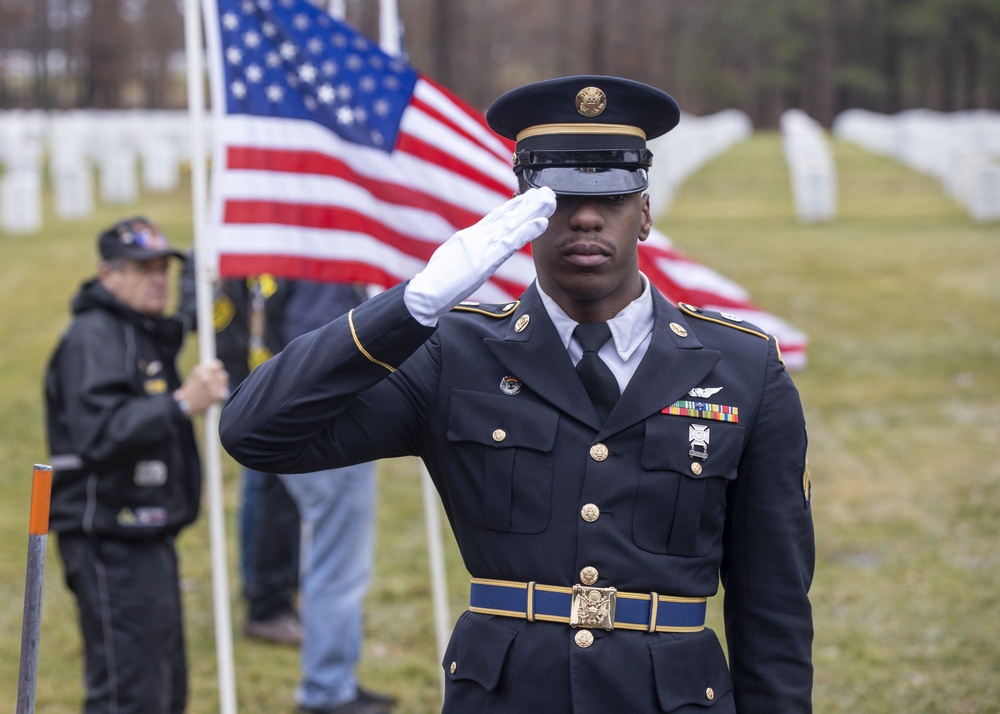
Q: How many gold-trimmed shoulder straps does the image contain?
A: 2